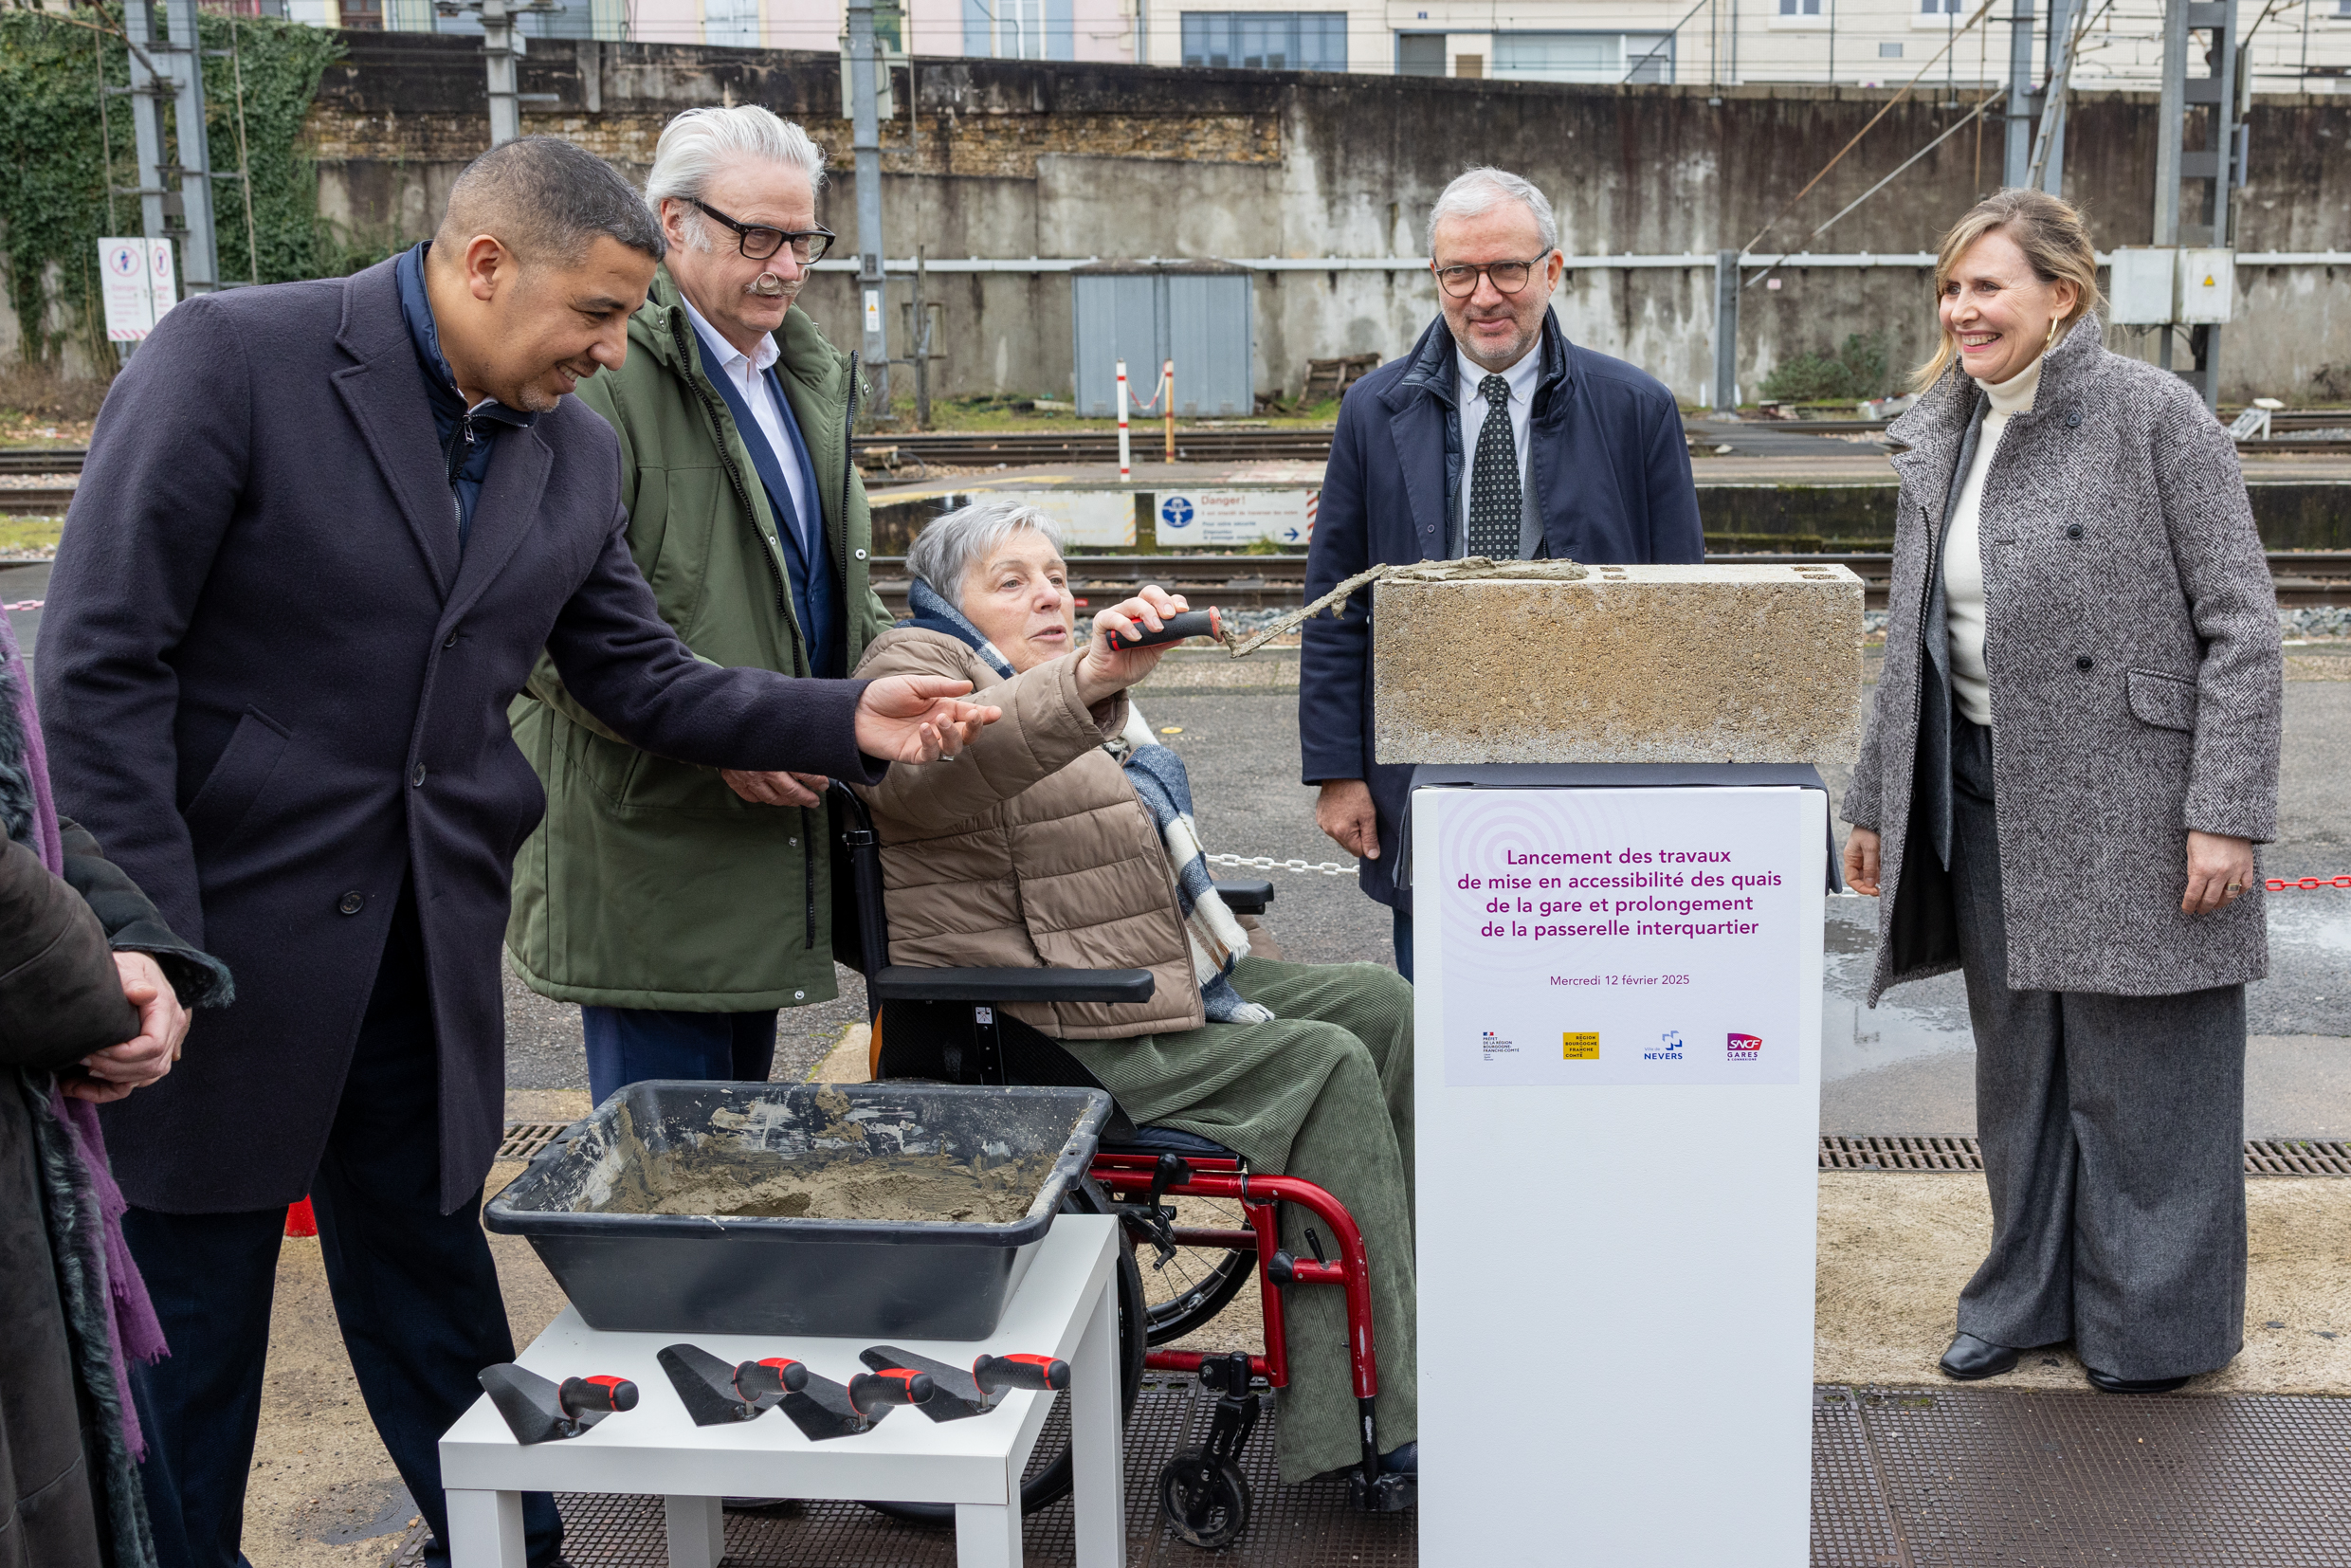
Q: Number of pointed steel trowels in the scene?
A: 5